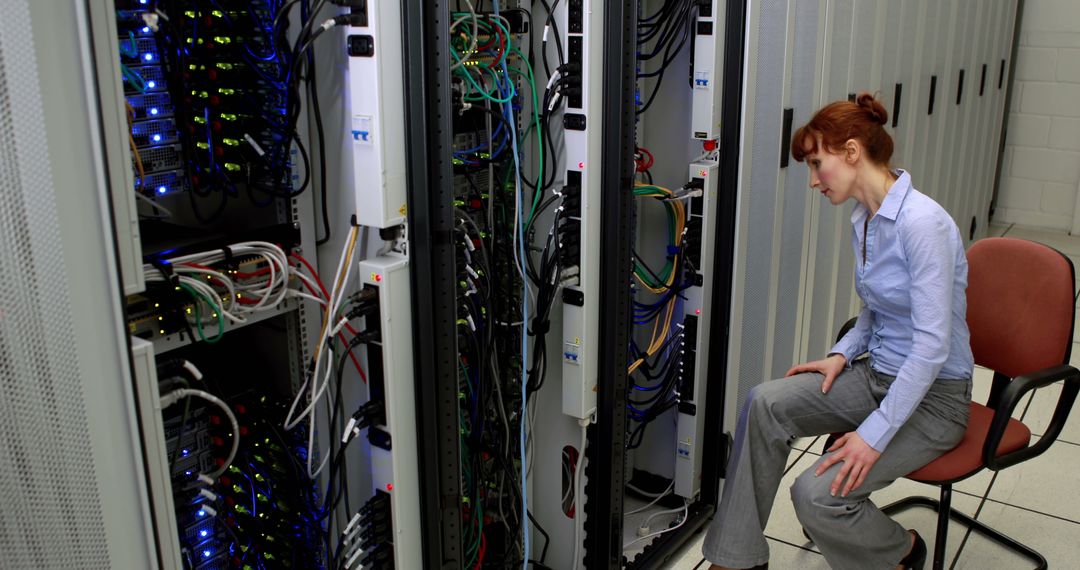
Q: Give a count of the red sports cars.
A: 0